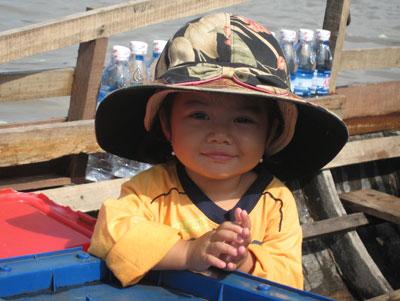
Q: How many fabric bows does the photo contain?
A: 1